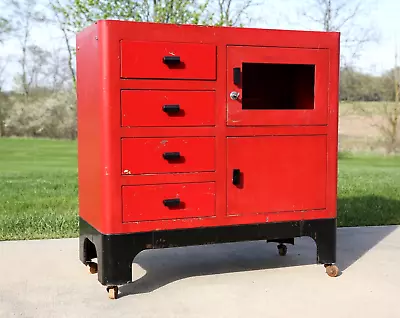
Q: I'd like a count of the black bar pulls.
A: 6